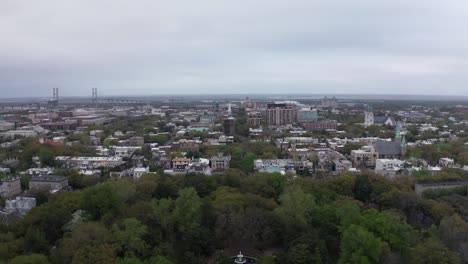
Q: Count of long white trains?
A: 0